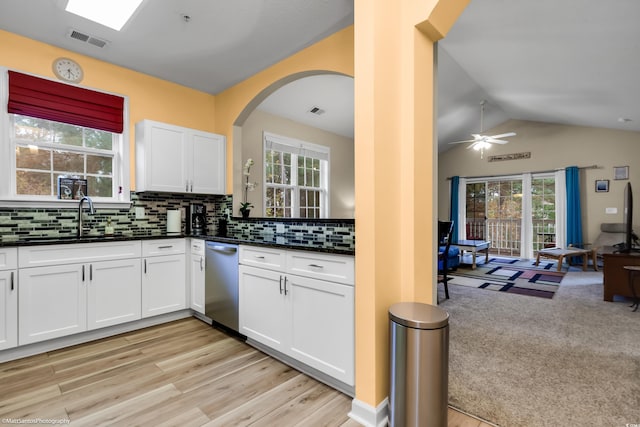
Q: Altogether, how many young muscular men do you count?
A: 0